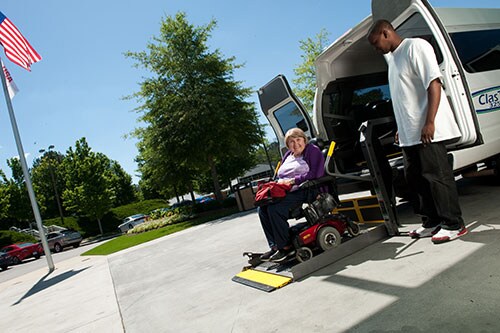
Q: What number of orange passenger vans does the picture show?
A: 0